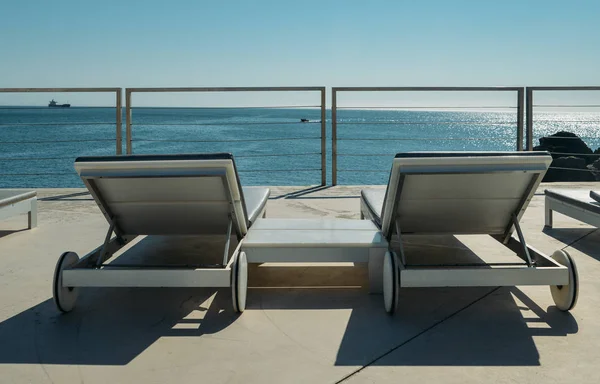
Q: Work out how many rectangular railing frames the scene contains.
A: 4